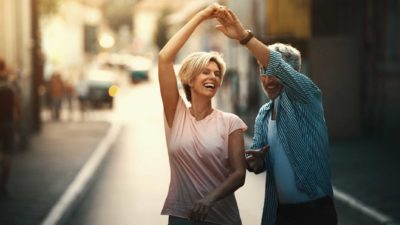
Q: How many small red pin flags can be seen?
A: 0